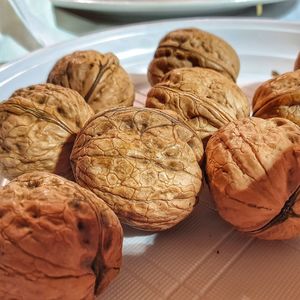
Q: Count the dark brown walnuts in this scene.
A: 2